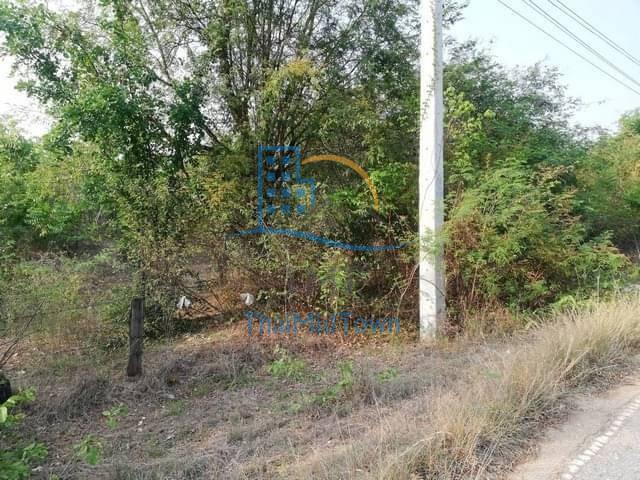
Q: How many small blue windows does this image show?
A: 10